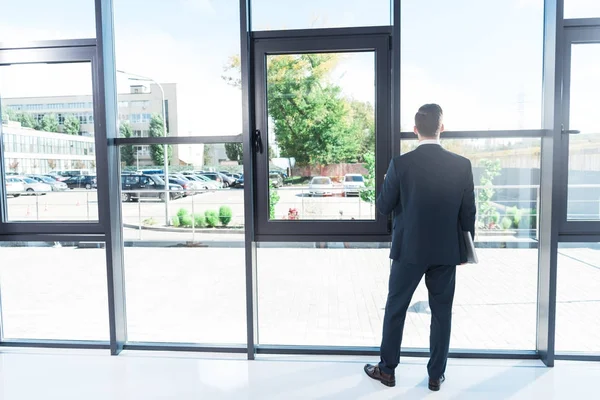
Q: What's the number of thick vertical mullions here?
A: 4